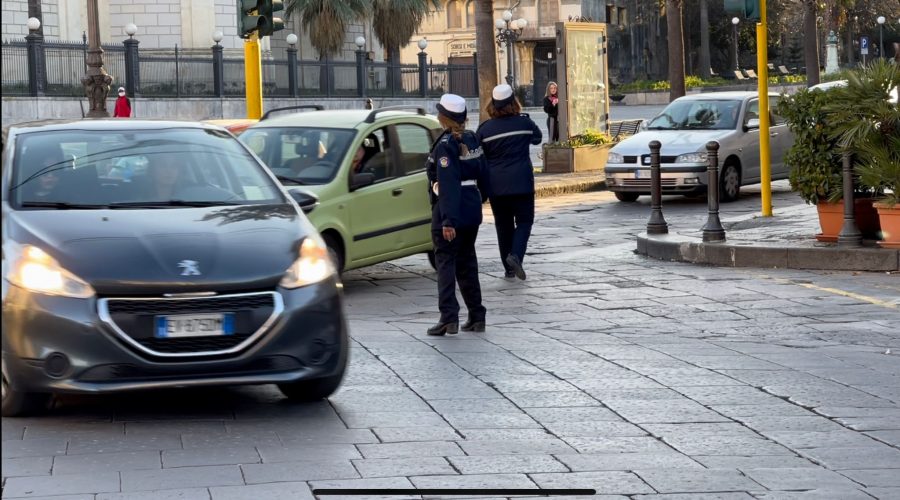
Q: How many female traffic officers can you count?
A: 2